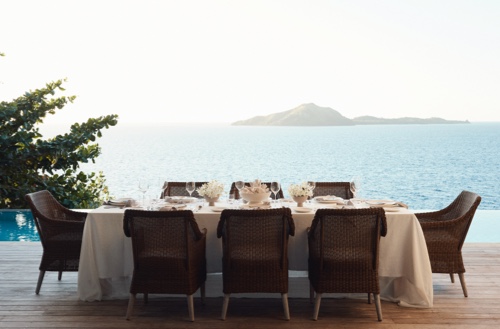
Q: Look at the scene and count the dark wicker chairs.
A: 8